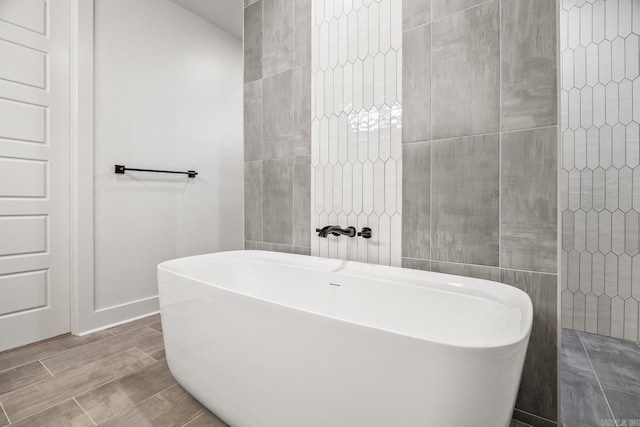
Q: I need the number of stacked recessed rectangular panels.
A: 6